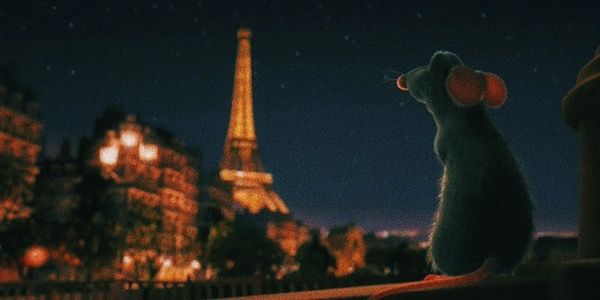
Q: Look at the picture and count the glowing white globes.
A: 3